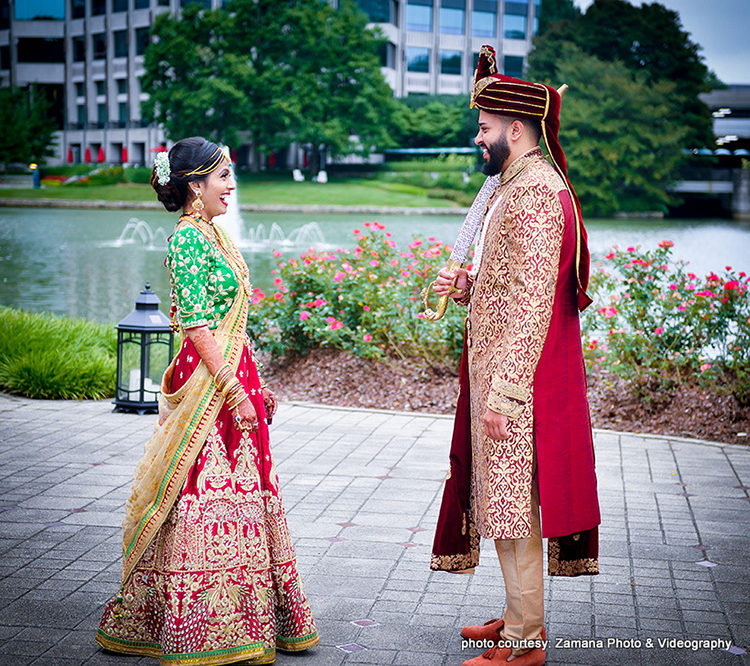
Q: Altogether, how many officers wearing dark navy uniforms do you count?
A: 0